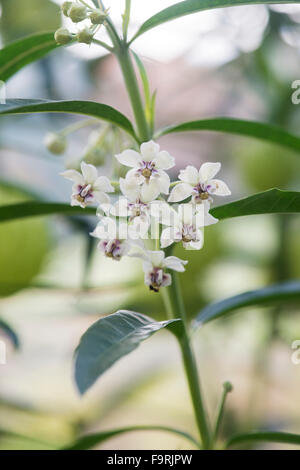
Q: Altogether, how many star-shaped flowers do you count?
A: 7